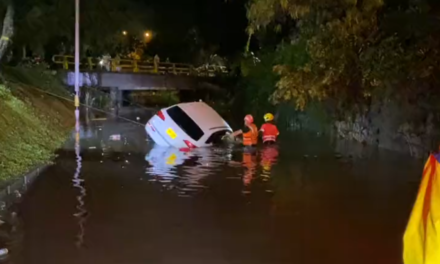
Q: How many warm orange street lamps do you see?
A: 2